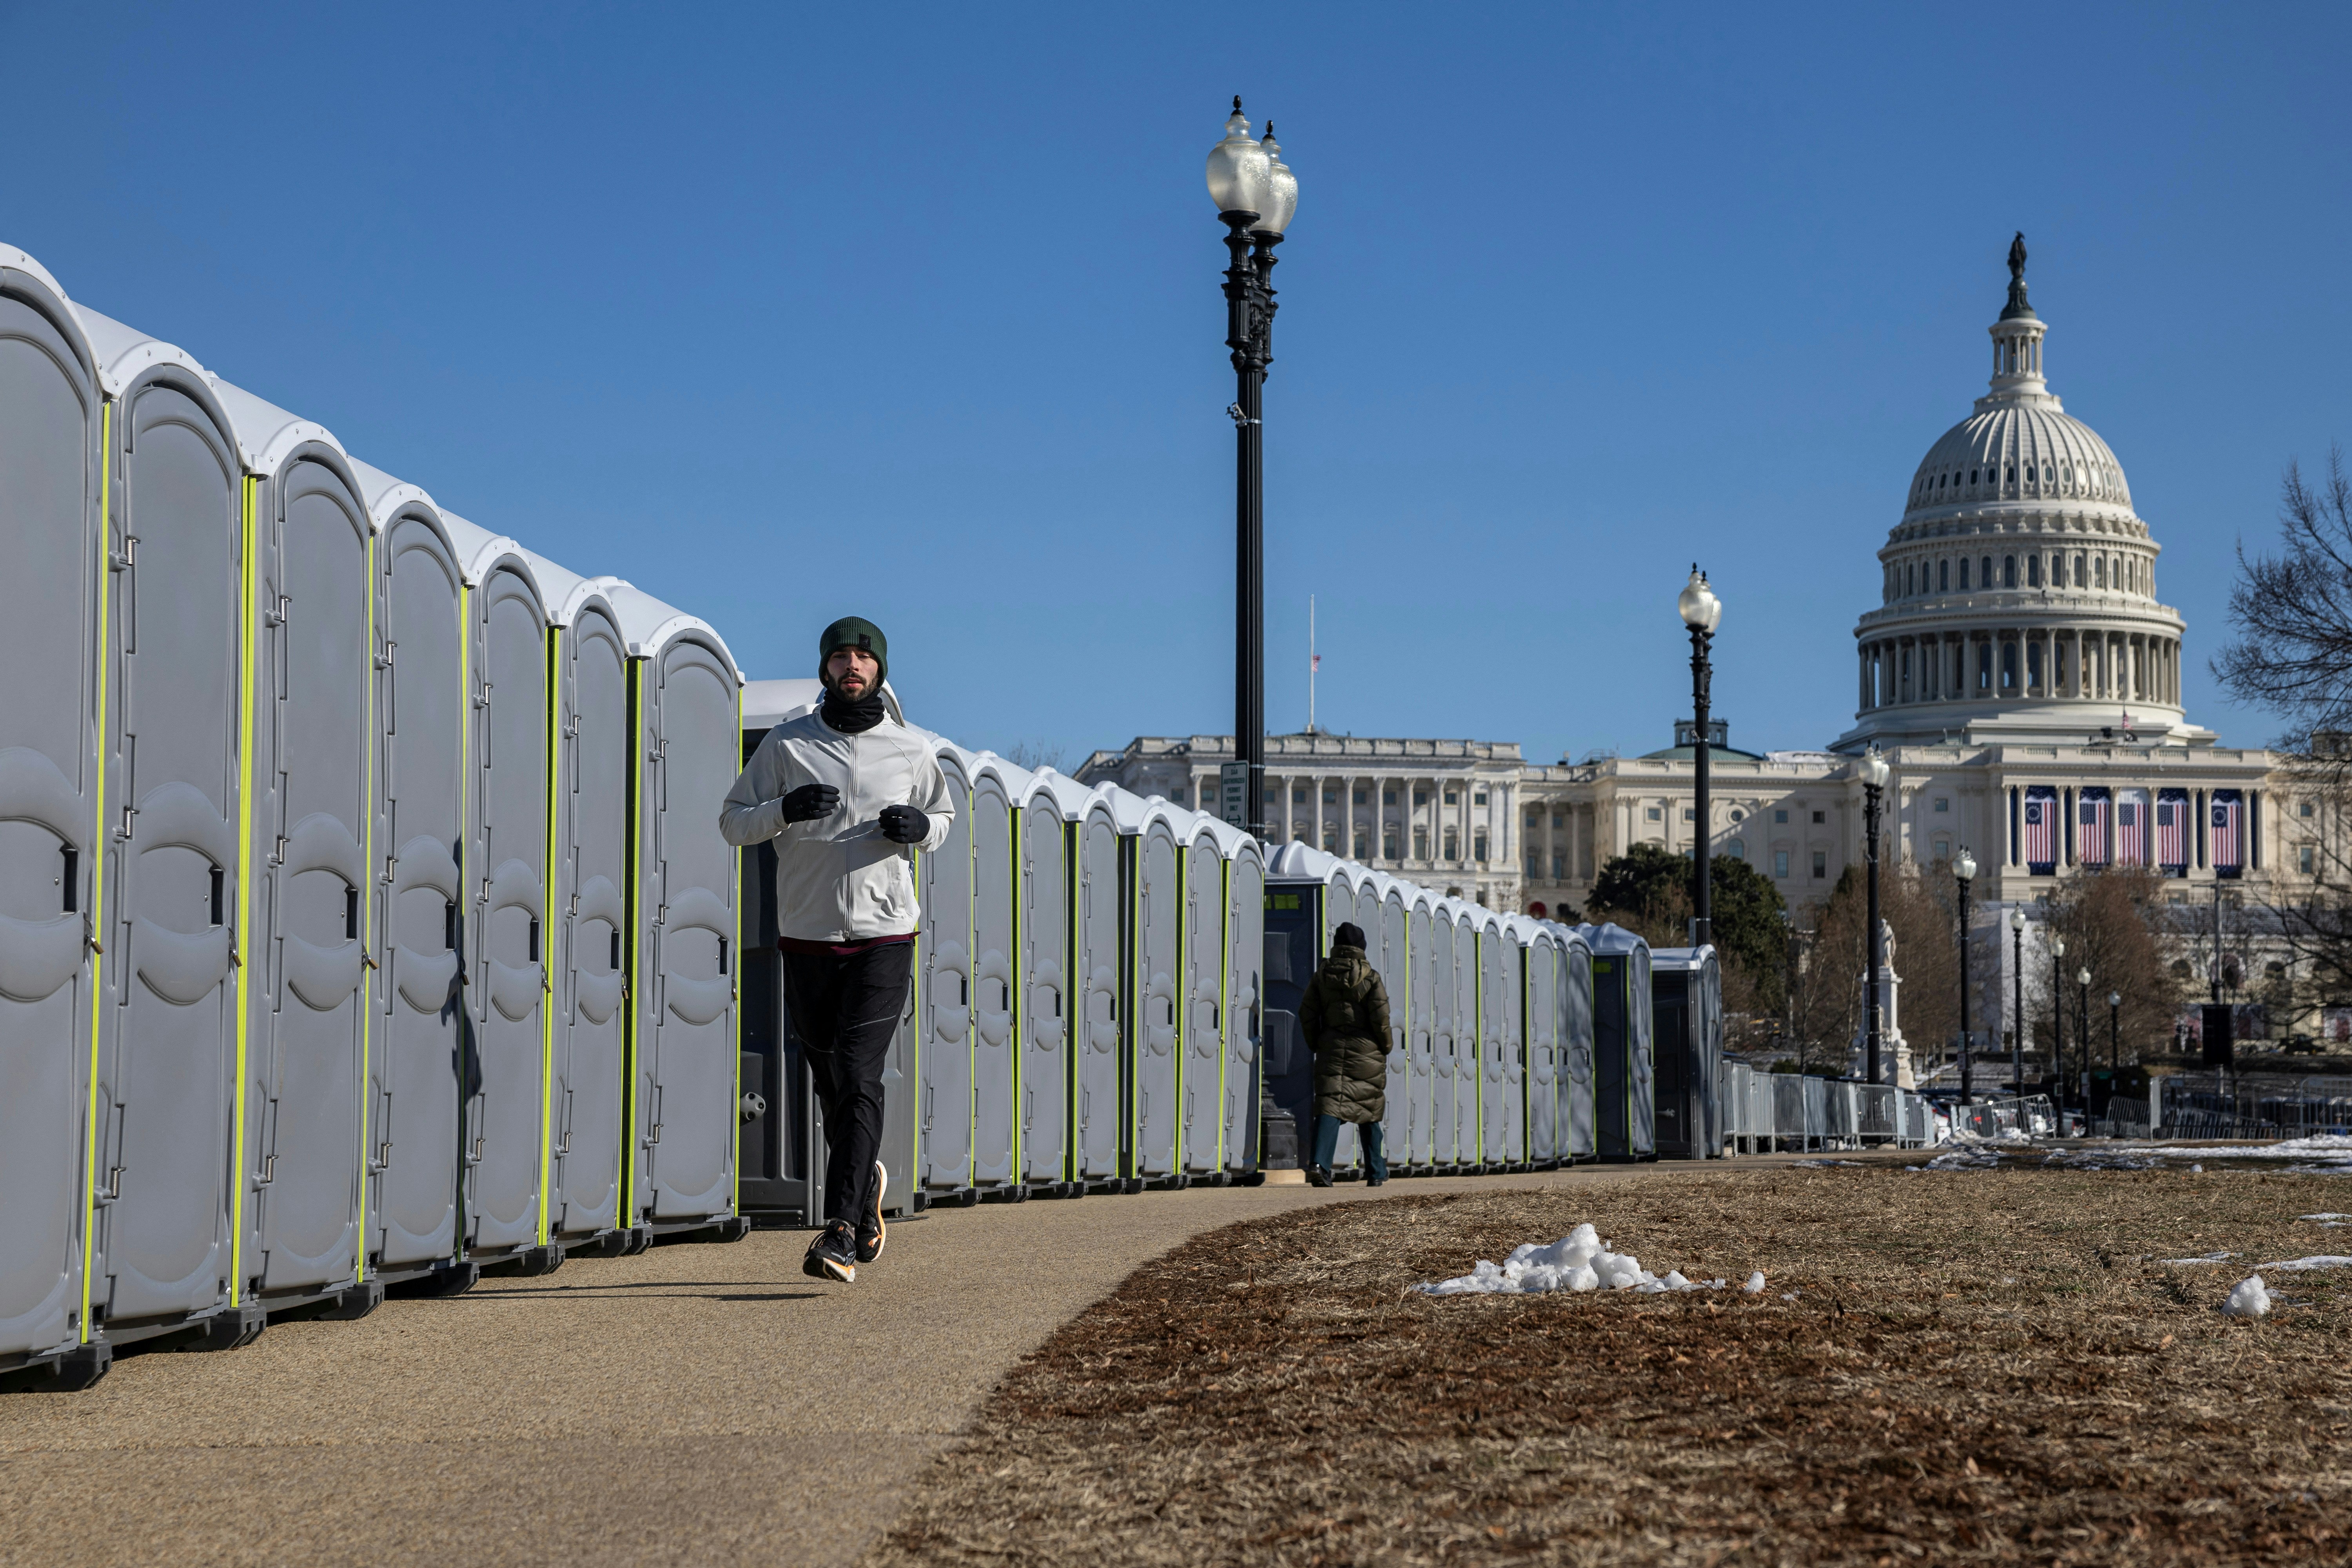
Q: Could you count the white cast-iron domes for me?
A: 1